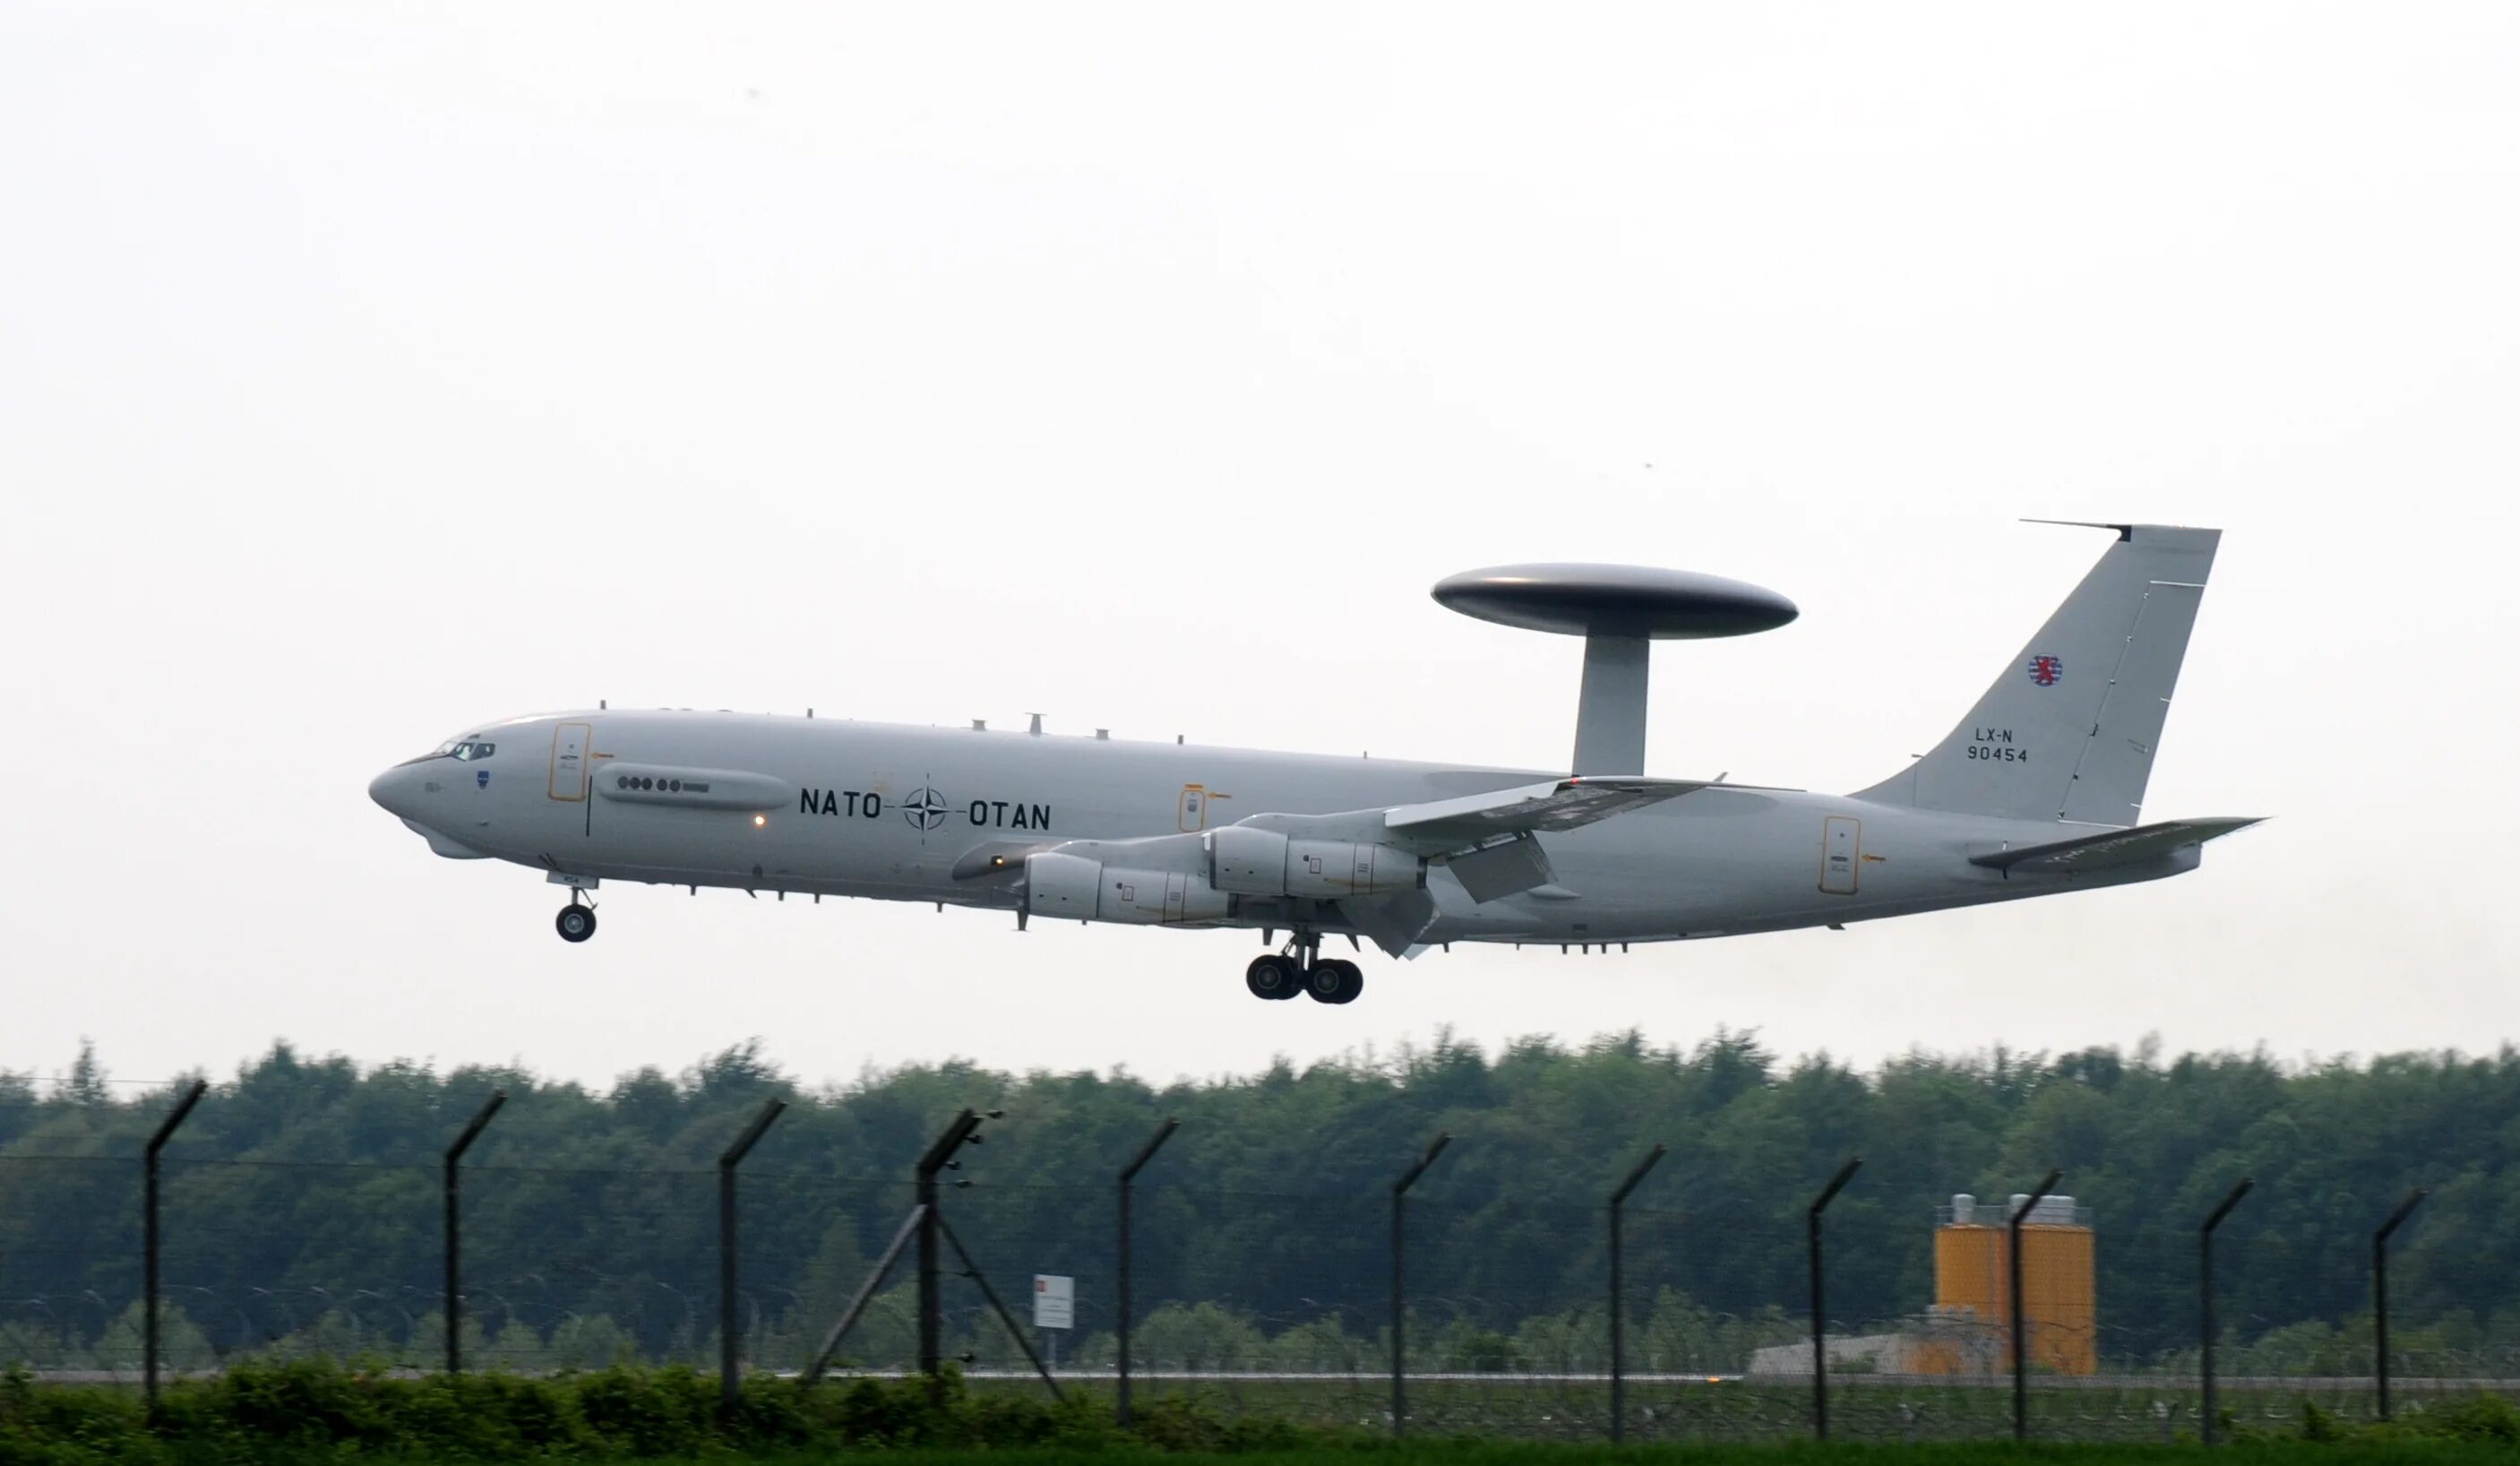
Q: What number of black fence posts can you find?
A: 11